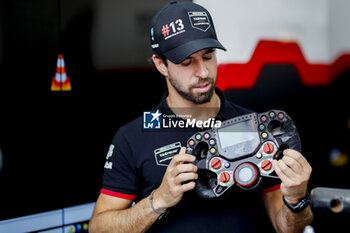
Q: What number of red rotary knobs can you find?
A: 4